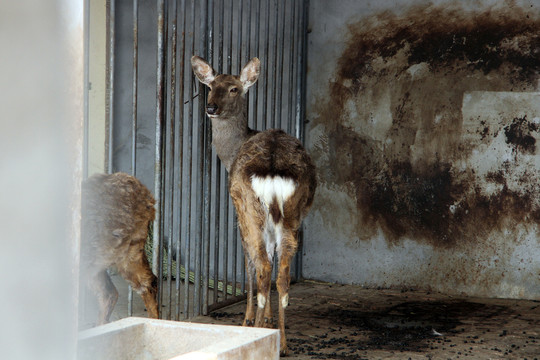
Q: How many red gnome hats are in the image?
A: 0